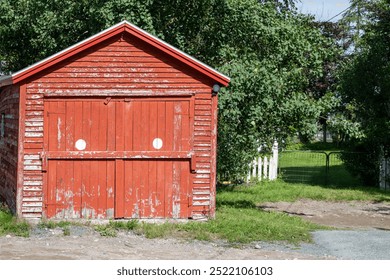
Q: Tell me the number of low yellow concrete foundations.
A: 0